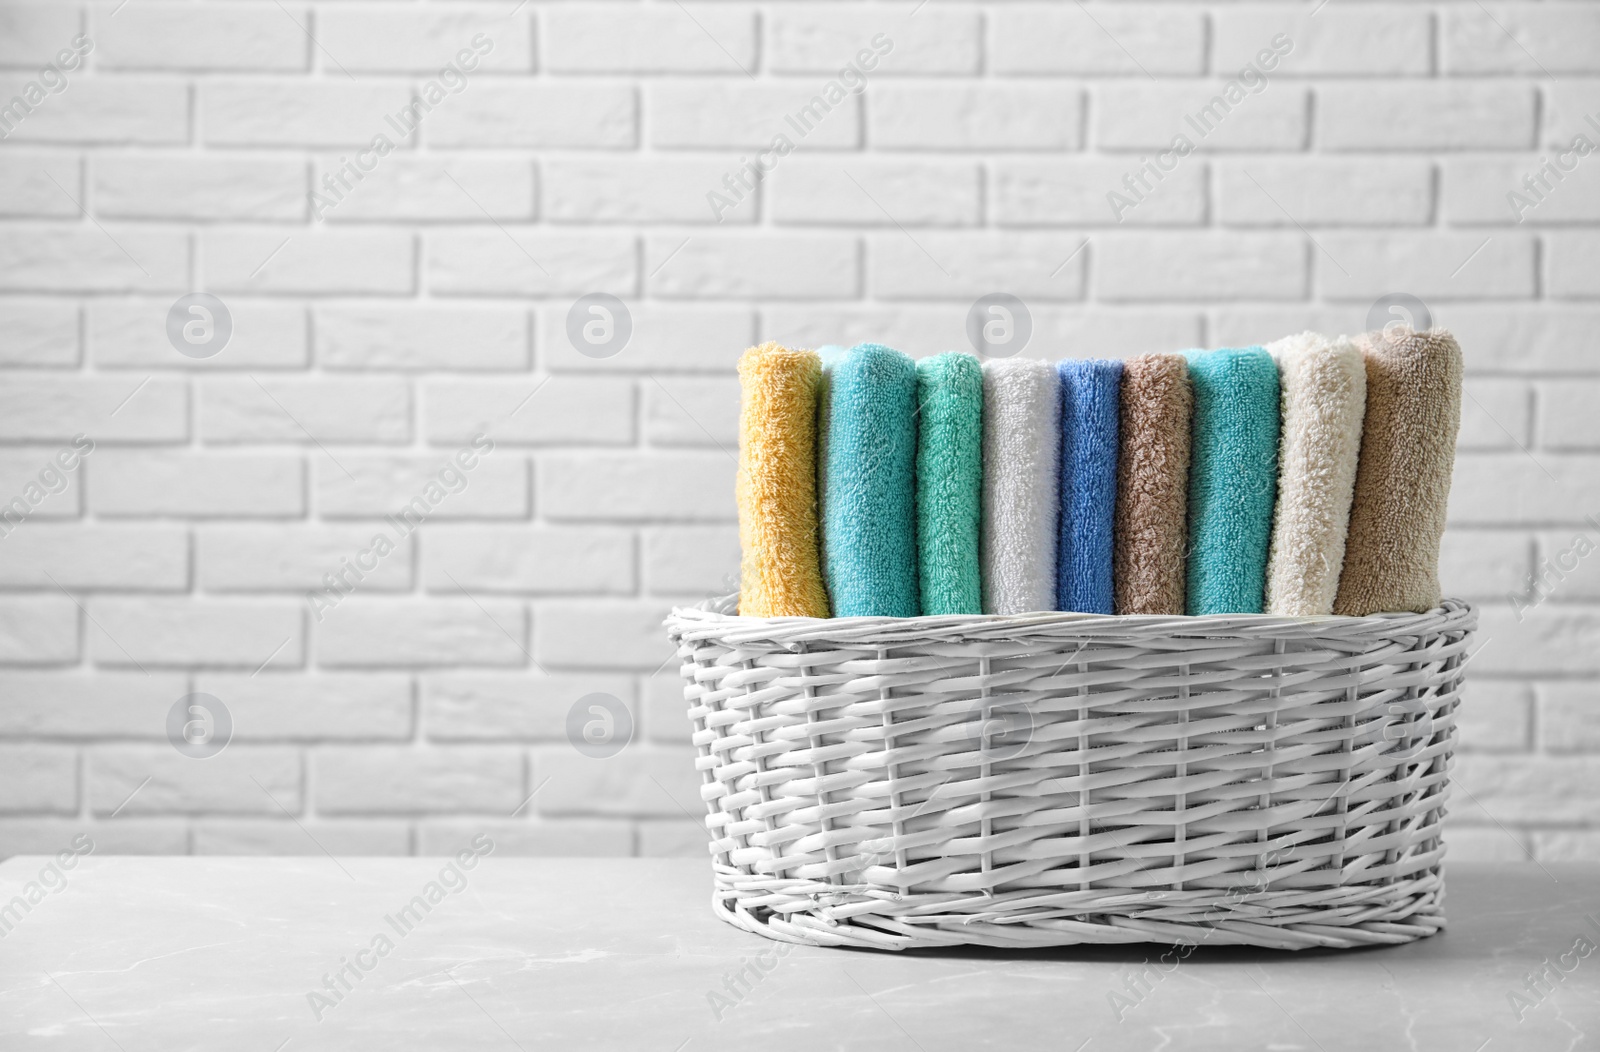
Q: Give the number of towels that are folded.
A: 9